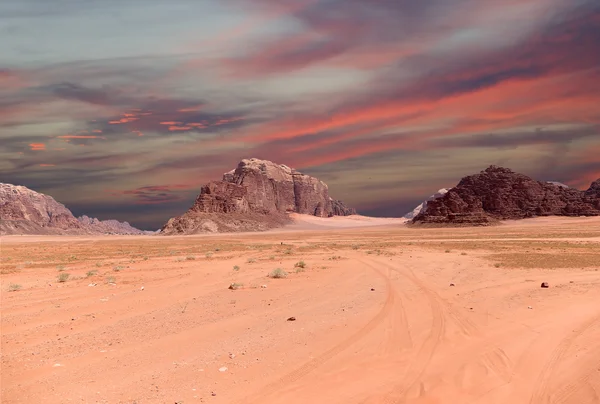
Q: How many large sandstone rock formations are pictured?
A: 3